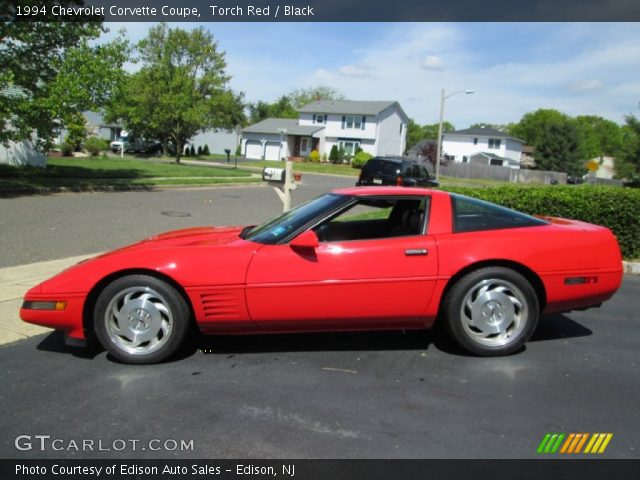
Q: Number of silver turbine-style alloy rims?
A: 2